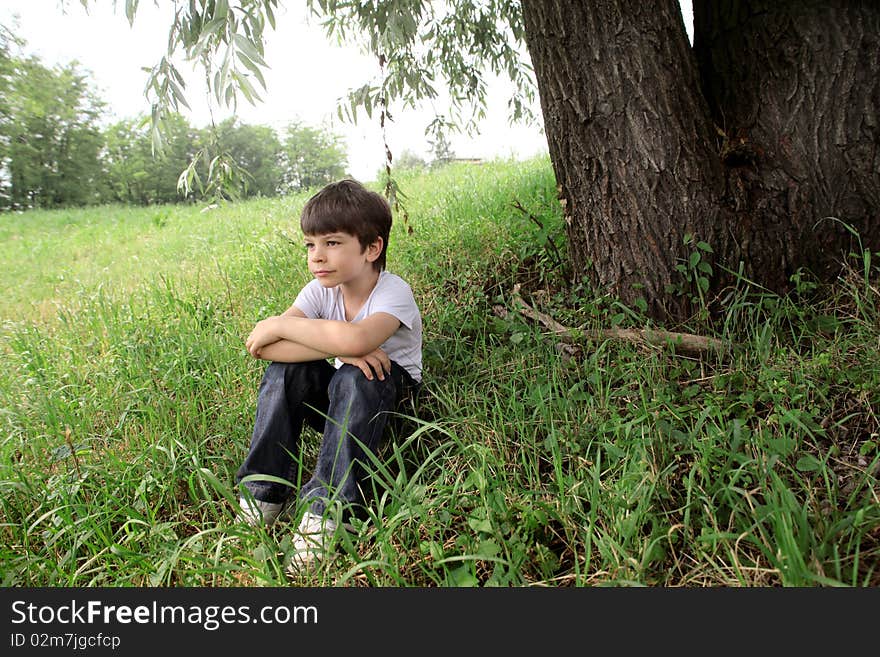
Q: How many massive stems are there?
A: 2